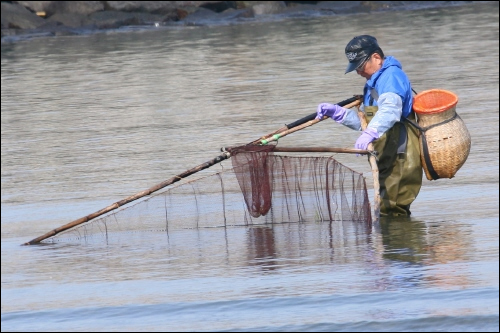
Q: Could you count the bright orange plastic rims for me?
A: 1